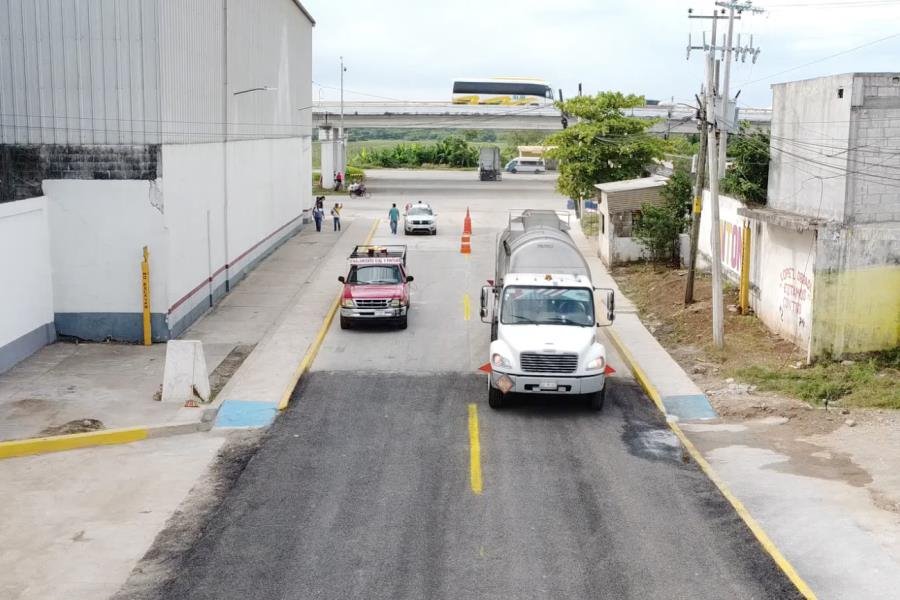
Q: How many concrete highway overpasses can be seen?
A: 1